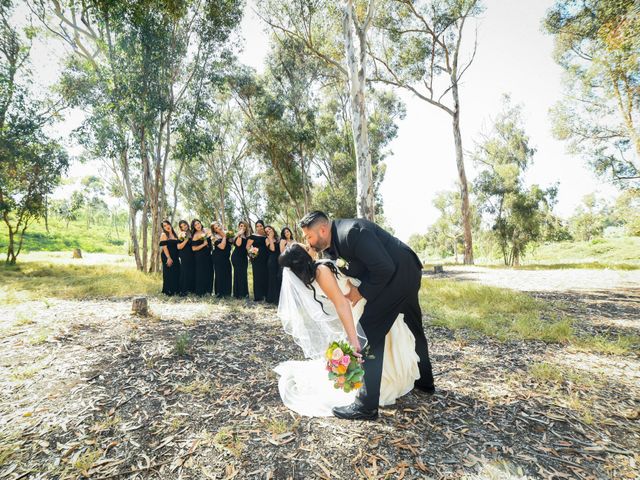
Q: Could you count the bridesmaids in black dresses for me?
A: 8